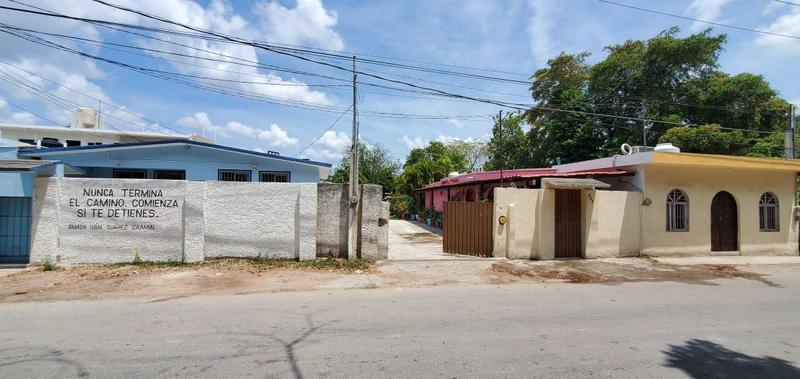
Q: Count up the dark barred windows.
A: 6